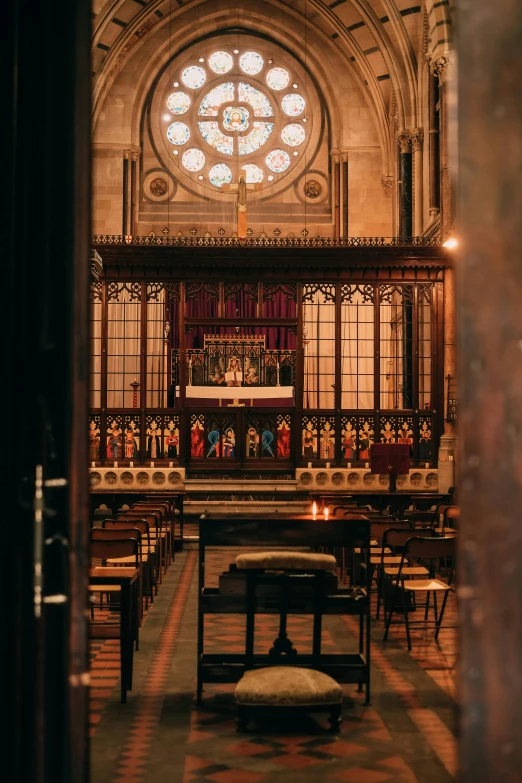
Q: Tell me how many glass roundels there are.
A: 12